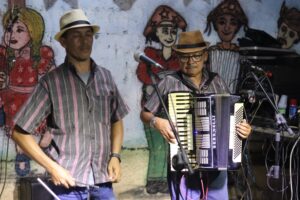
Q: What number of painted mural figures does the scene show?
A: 4